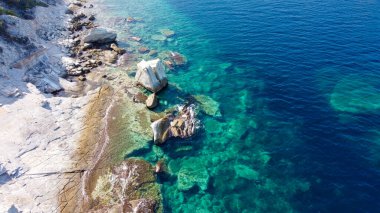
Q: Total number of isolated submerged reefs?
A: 1